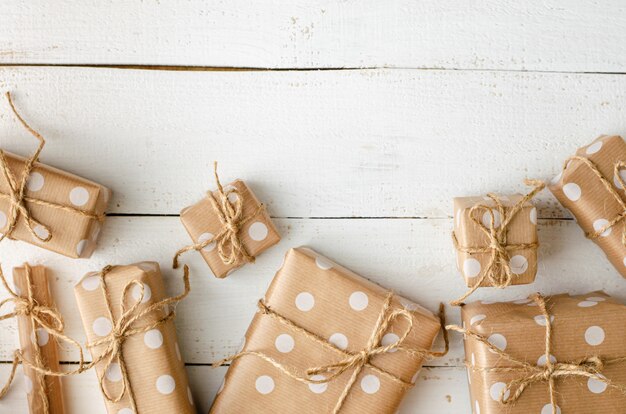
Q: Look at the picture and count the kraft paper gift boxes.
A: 8